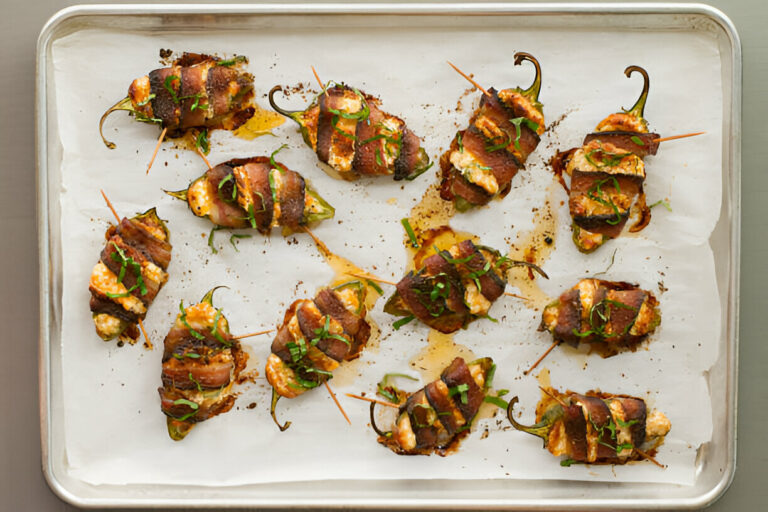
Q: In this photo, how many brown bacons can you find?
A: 12